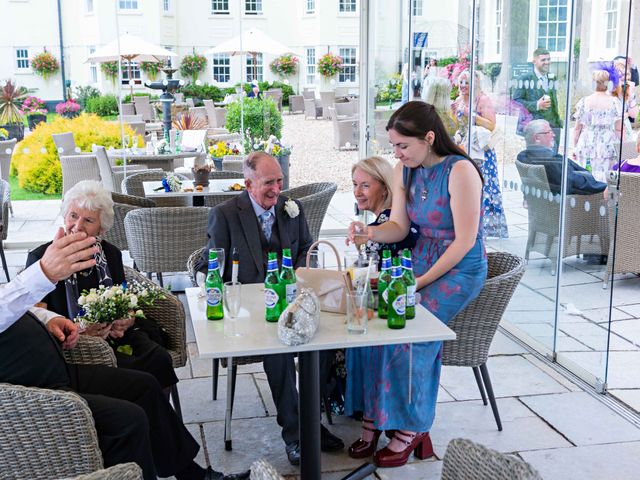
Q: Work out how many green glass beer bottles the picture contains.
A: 6